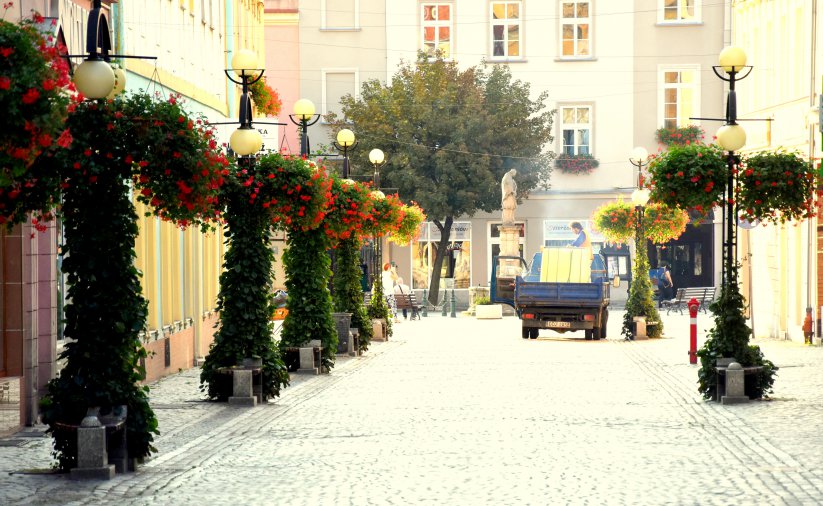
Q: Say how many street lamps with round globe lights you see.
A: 7